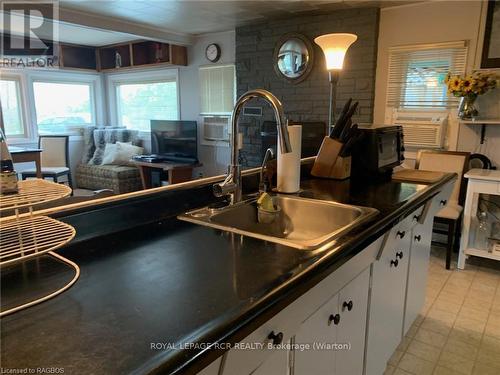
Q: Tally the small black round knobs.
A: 9